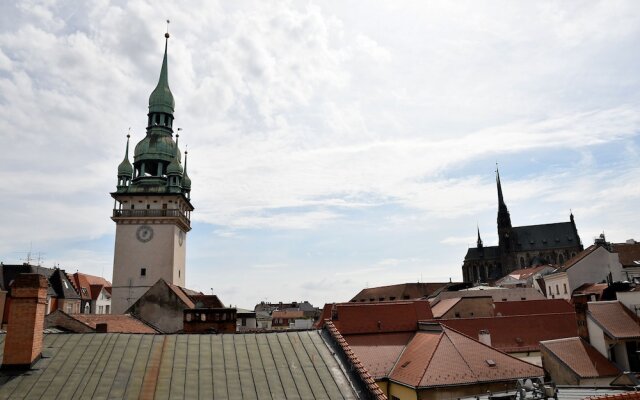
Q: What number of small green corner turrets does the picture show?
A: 3